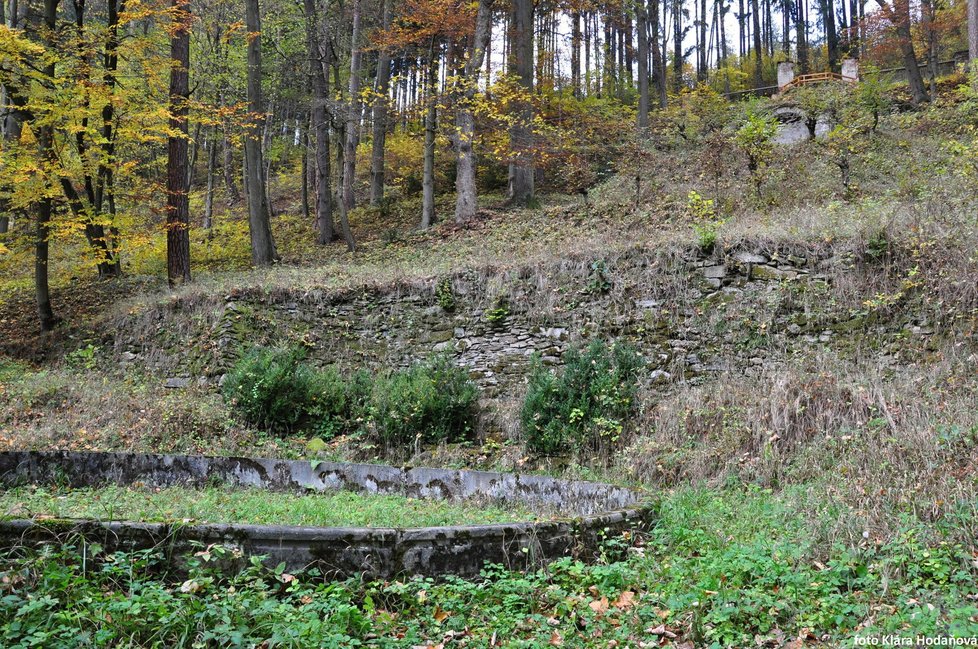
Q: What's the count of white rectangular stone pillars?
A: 2